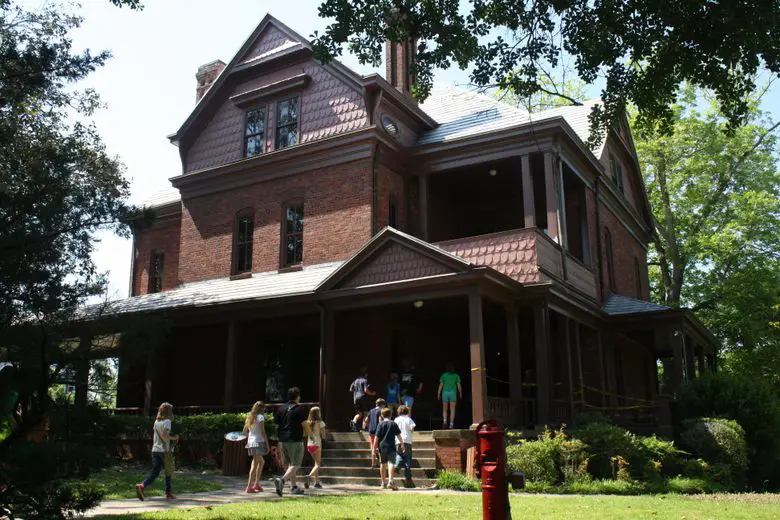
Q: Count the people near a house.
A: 11